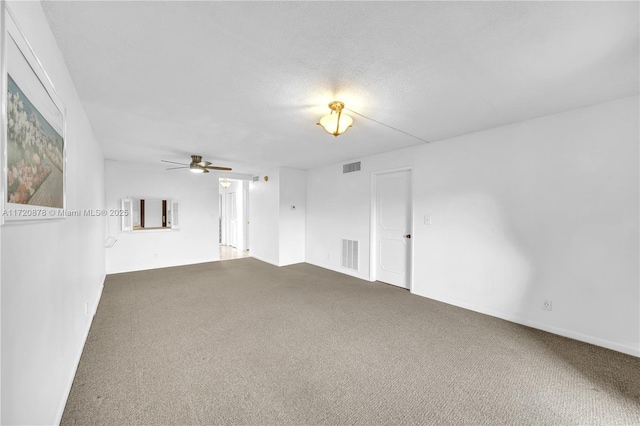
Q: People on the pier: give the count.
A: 0